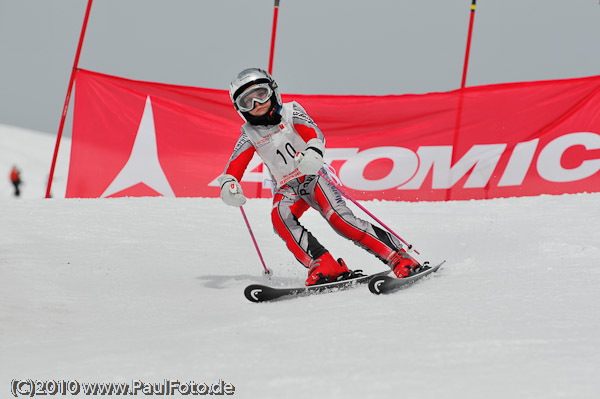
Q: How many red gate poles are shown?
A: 3